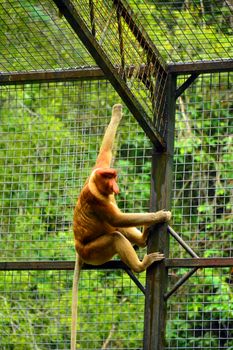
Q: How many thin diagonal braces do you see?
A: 4